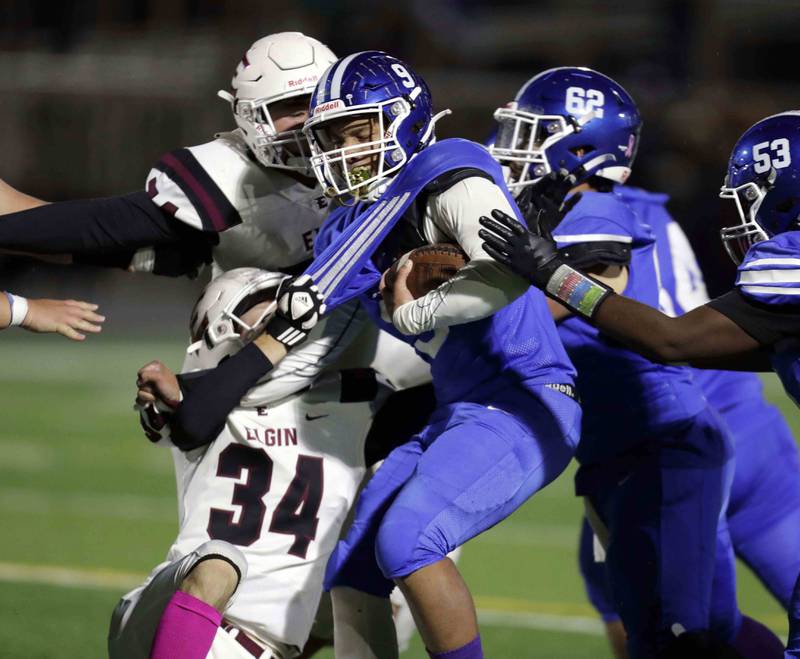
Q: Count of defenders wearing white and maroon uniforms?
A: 2